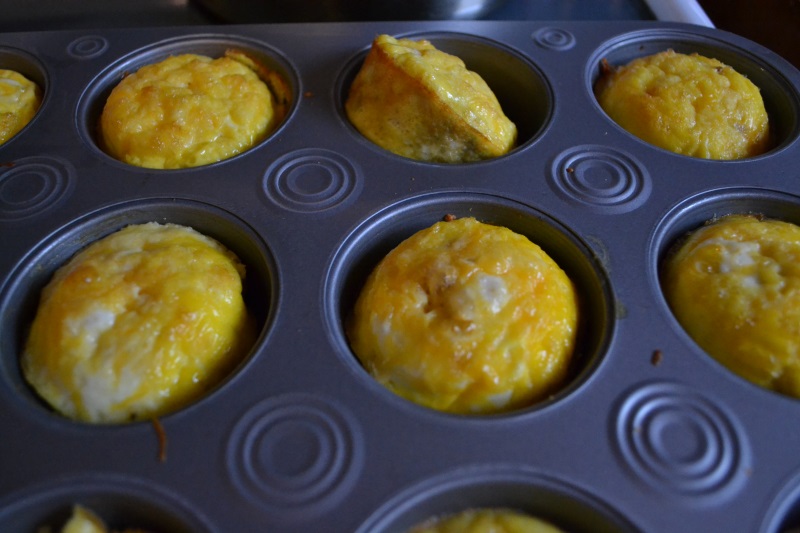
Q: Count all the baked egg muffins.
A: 9